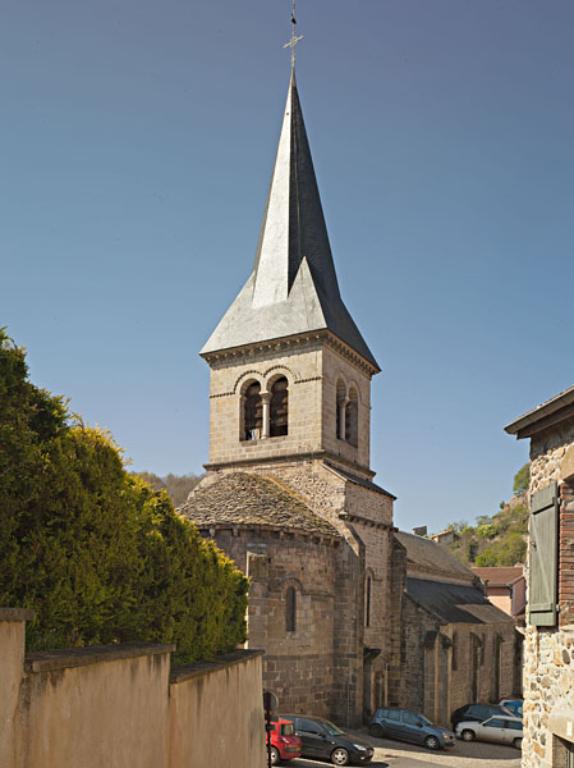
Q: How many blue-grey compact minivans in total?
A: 1